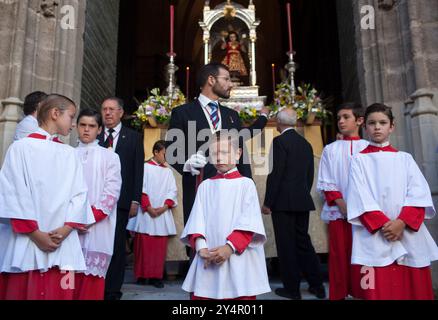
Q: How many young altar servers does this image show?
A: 6